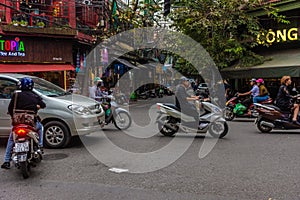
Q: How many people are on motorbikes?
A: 6